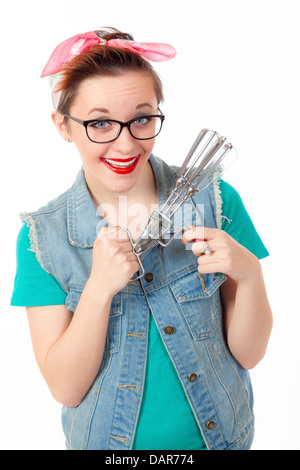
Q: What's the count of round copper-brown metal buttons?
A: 4